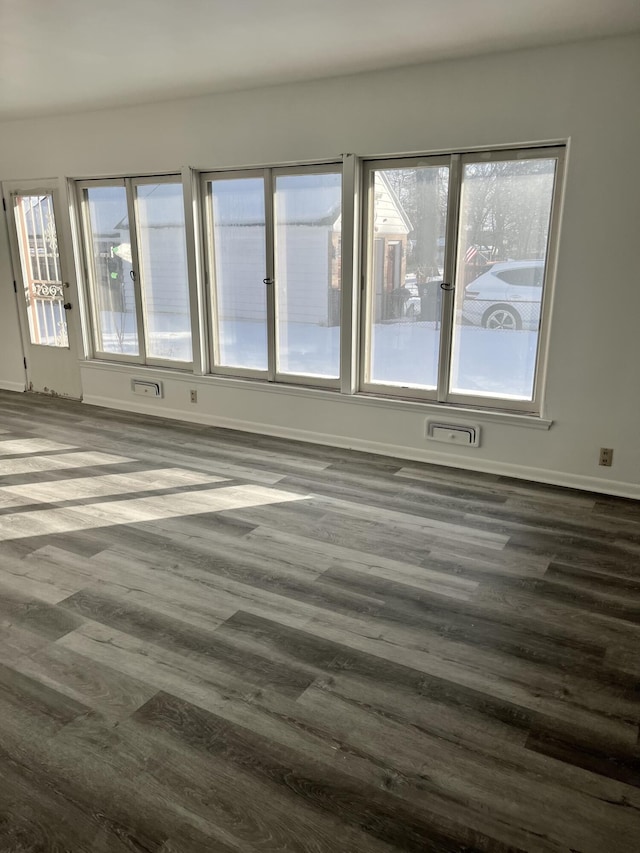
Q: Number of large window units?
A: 3